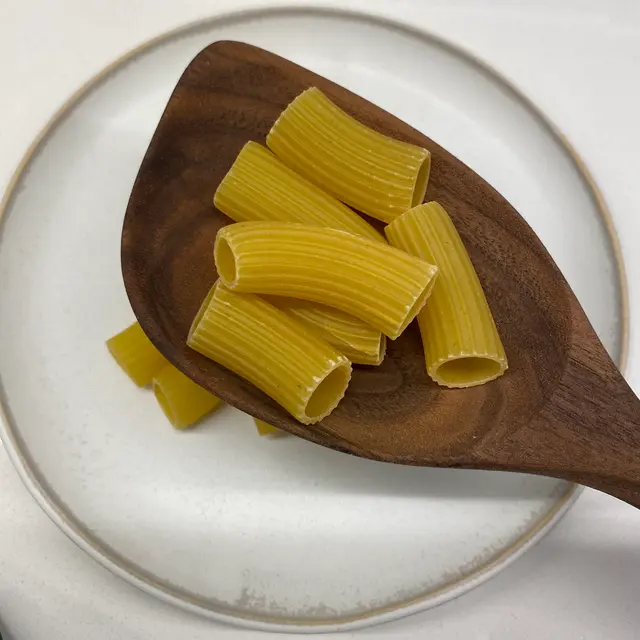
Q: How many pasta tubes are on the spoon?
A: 6